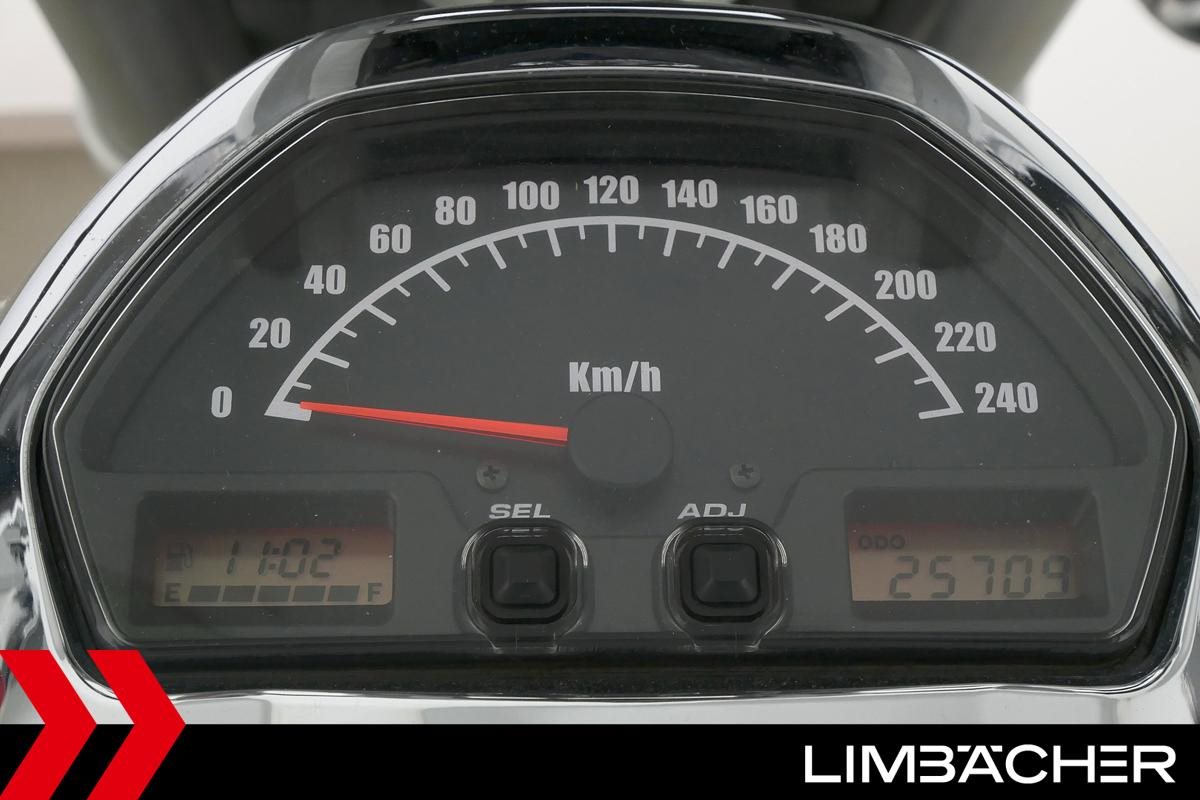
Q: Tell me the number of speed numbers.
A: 13